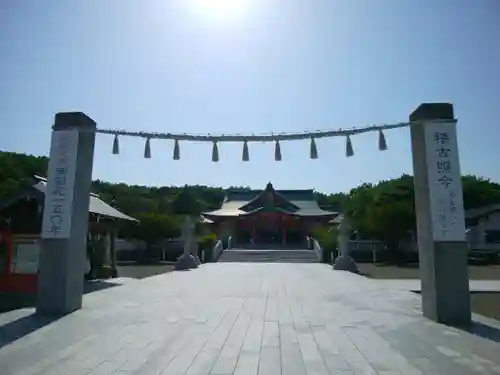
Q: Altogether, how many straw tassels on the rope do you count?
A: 9